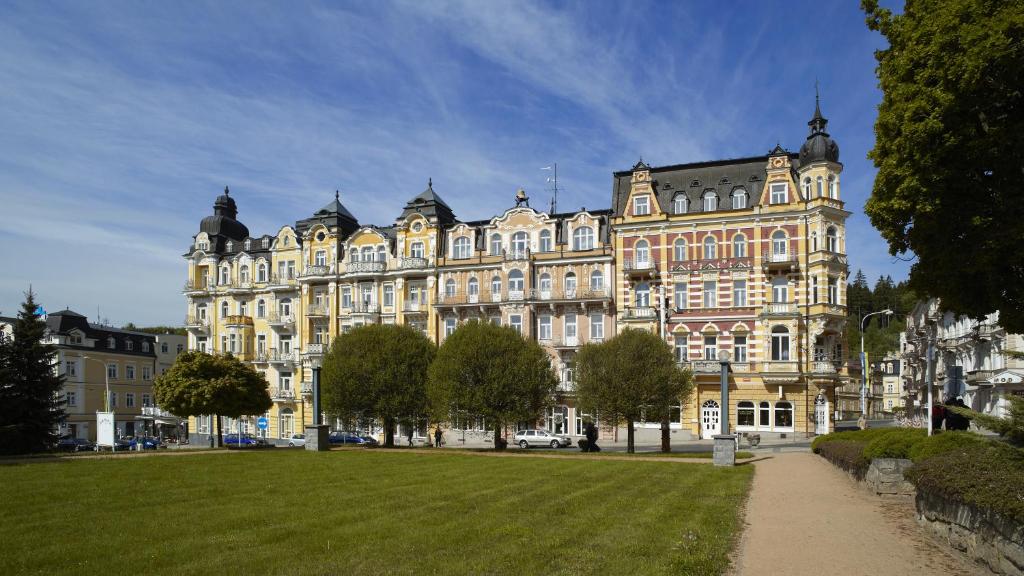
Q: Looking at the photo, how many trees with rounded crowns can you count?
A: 4